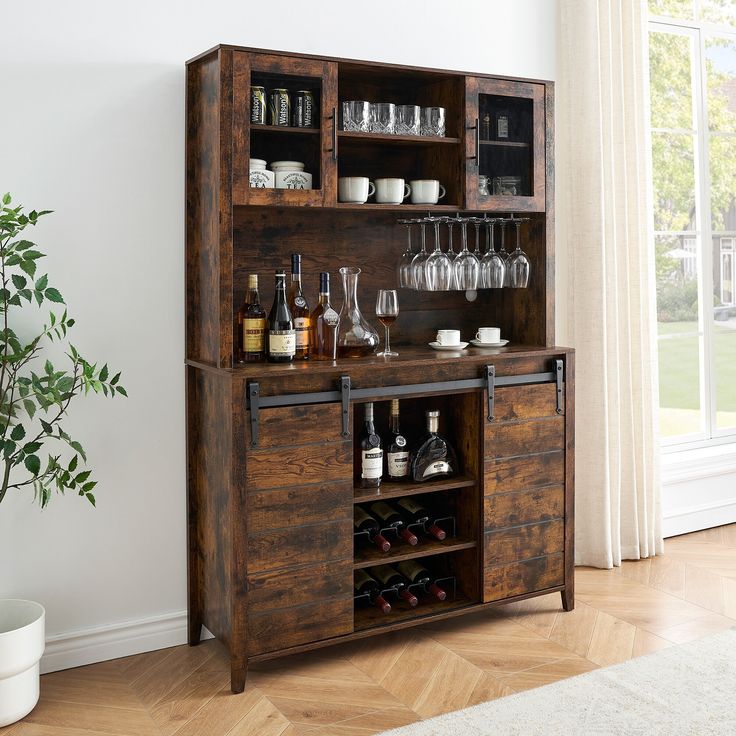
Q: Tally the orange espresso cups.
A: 0